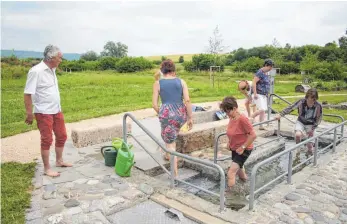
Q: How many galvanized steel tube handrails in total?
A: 4